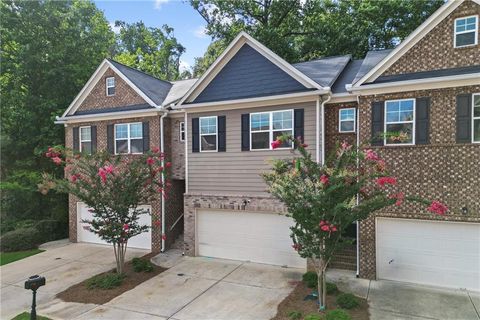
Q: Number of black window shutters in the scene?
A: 11